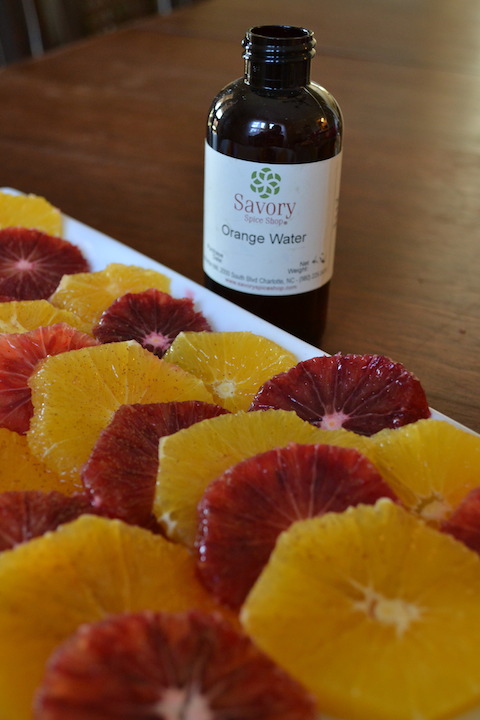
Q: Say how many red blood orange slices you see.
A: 9